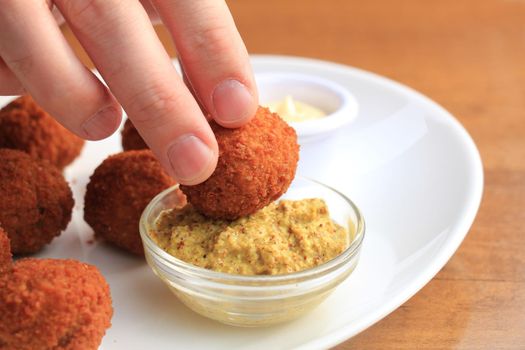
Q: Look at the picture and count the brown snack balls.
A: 7